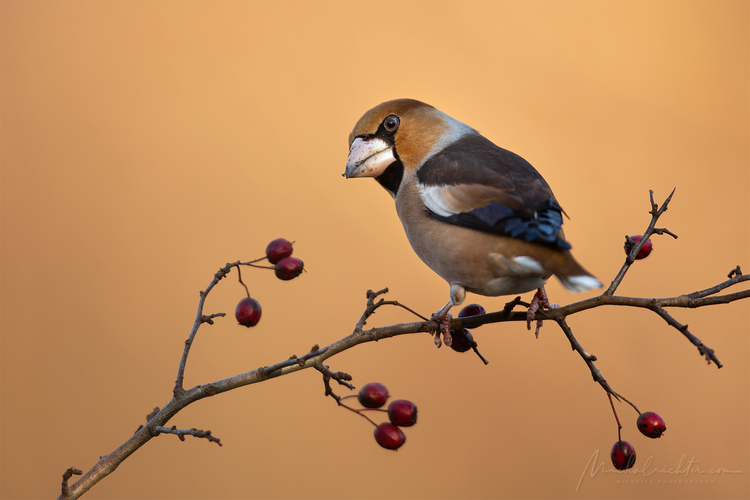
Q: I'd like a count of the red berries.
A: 11